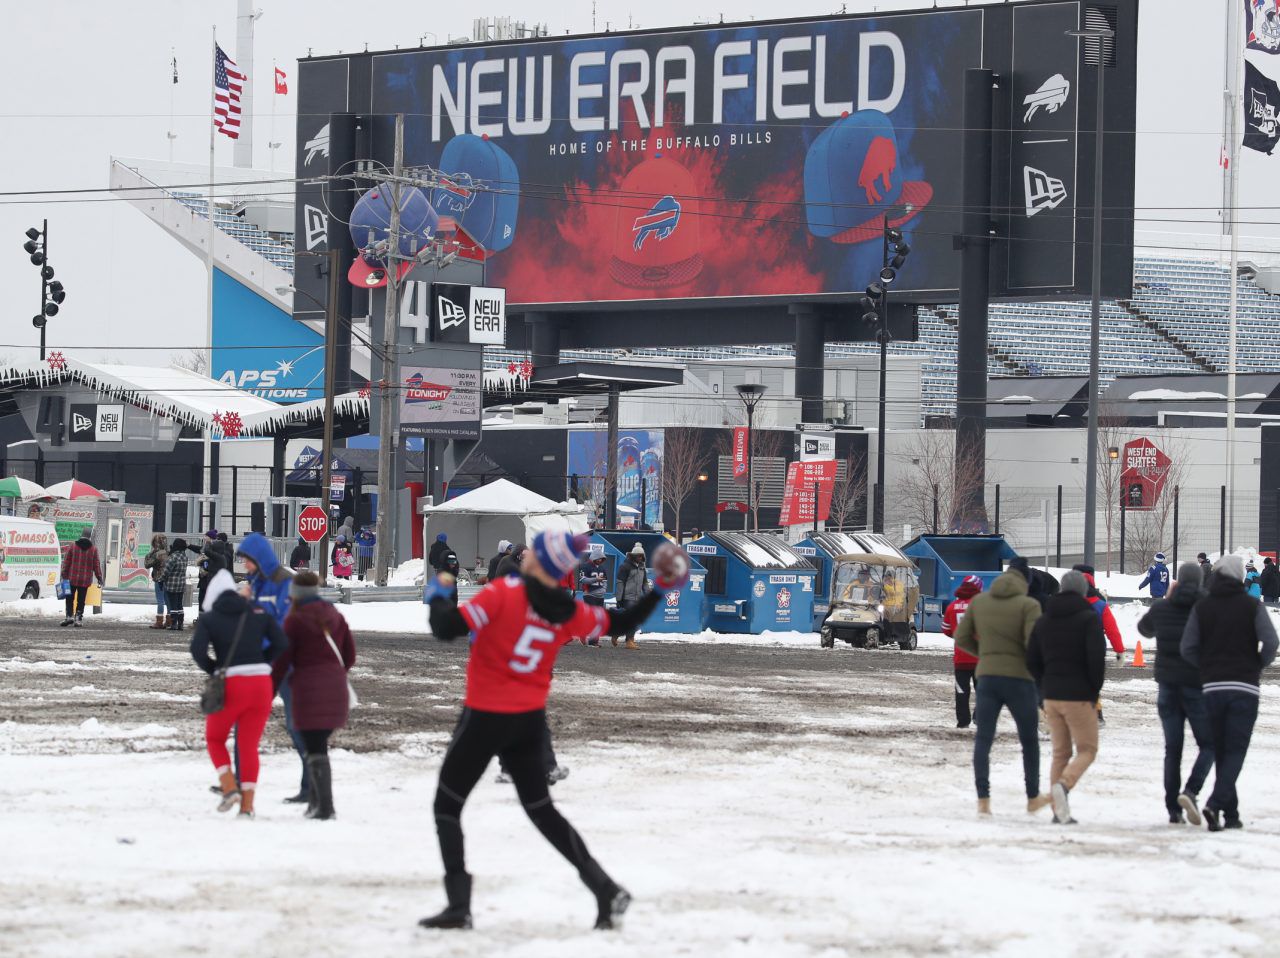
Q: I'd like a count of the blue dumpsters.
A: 4